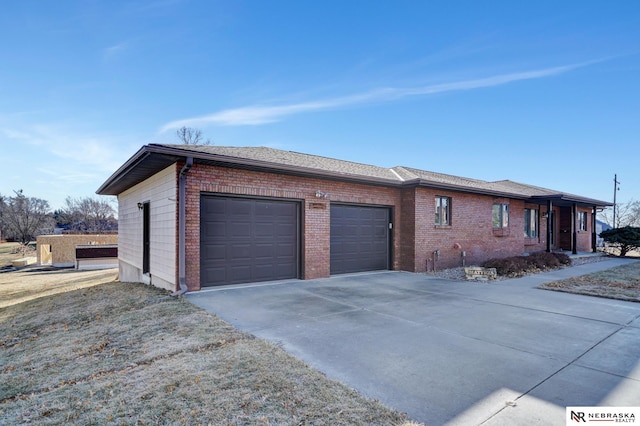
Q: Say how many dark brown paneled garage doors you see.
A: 2